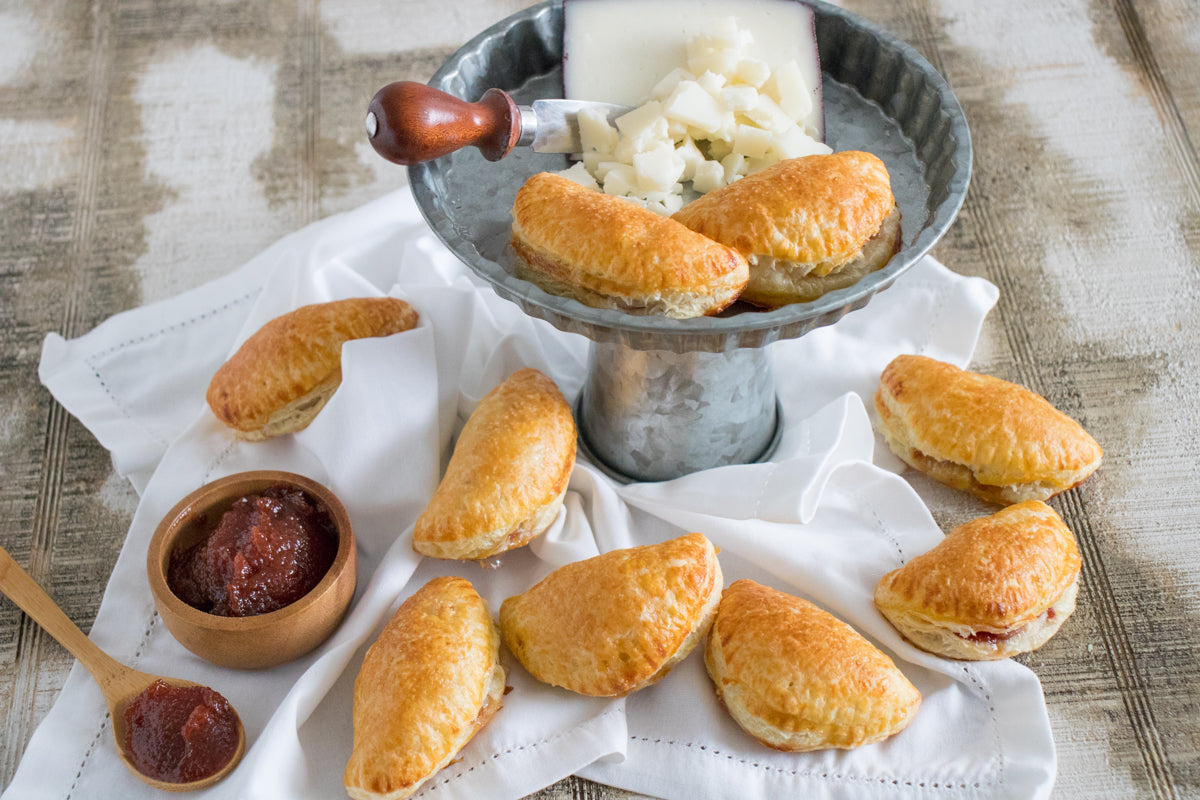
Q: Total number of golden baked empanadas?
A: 9